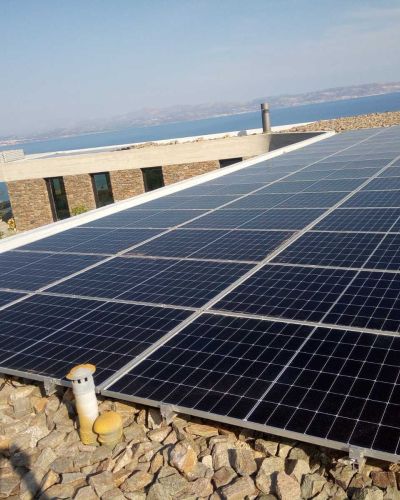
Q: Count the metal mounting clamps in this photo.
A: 3